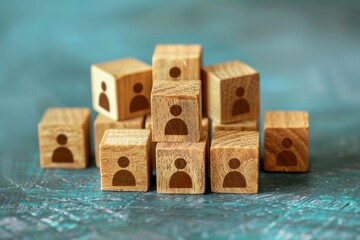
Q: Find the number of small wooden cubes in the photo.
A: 12